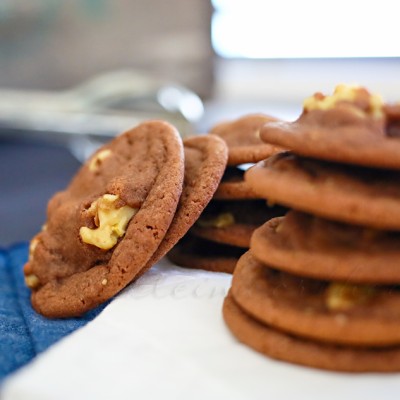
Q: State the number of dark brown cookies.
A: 11